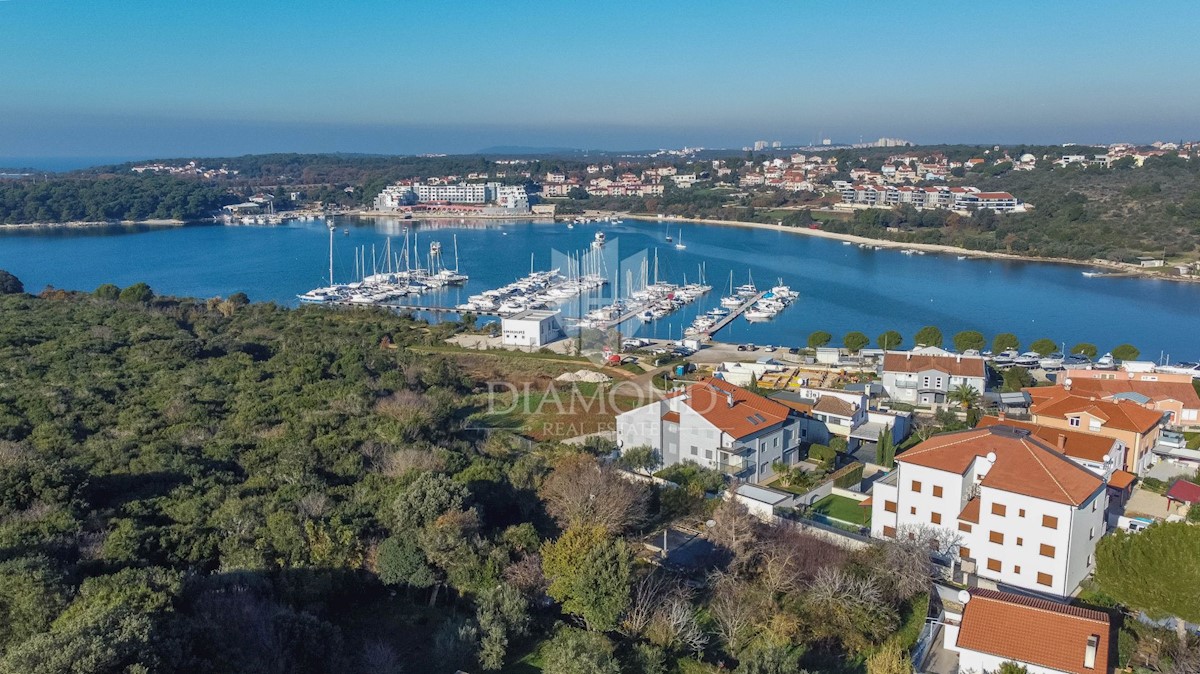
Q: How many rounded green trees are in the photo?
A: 9